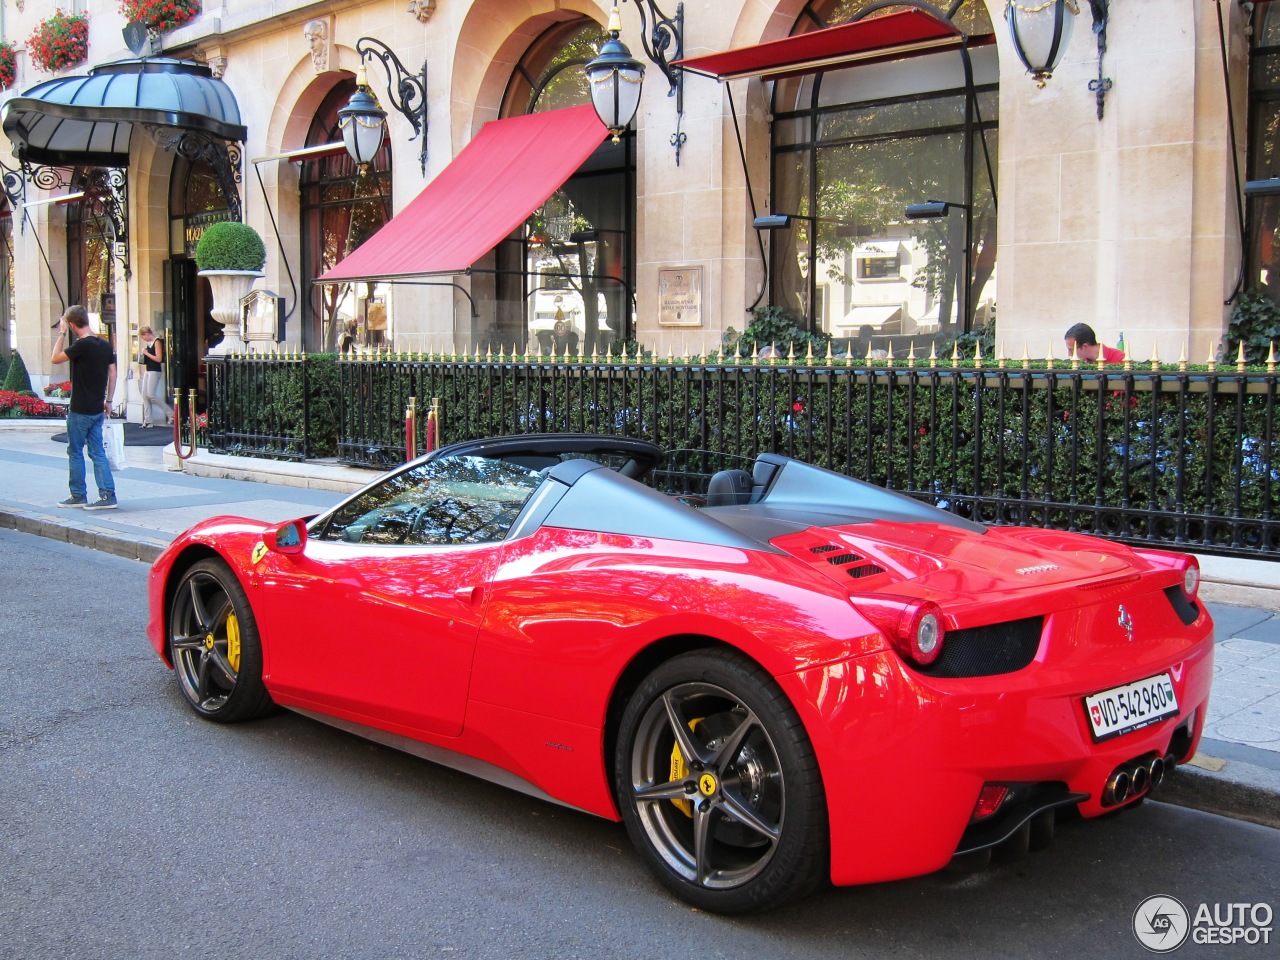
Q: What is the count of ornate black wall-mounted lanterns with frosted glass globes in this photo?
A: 3